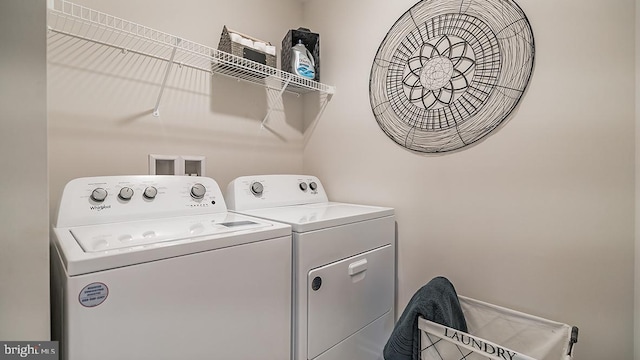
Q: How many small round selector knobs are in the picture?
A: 7